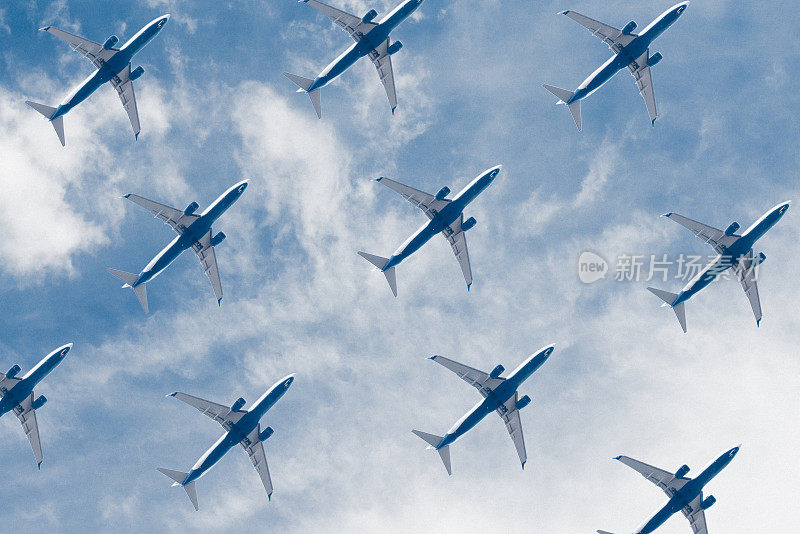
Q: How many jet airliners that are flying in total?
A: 10